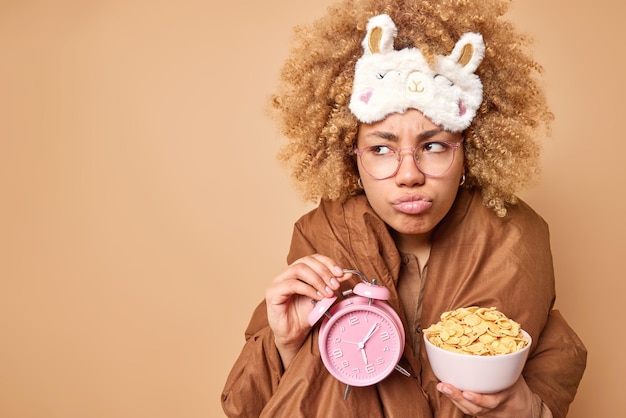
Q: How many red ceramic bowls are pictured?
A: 0